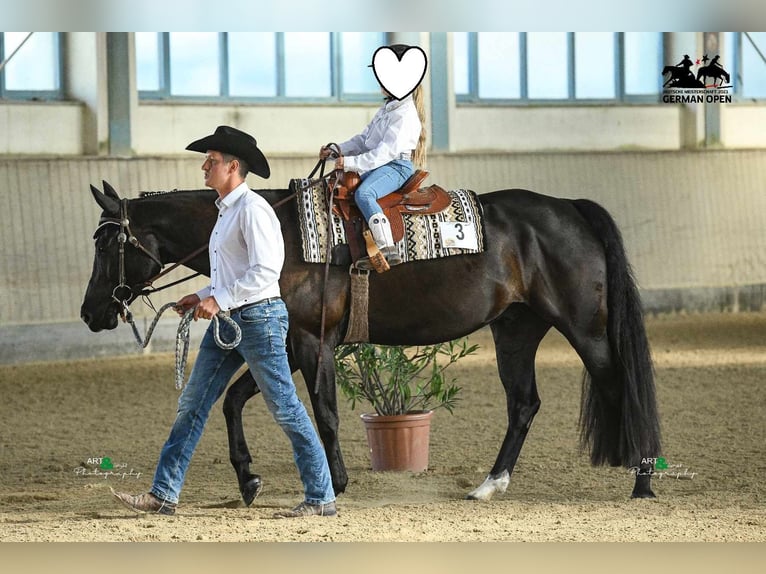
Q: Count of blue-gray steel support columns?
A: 3